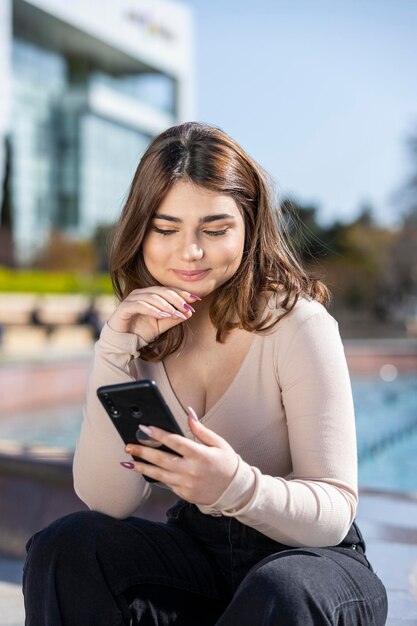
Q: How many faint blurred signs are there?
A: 1